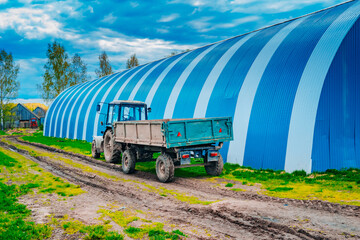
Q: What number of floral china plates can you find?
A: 0